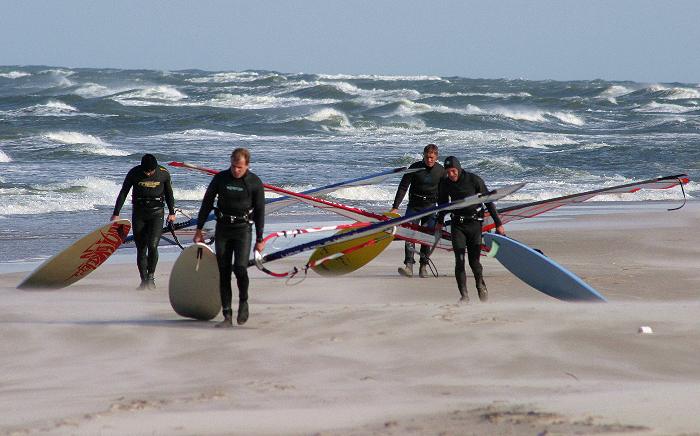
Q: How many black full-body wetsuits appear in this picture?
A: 4